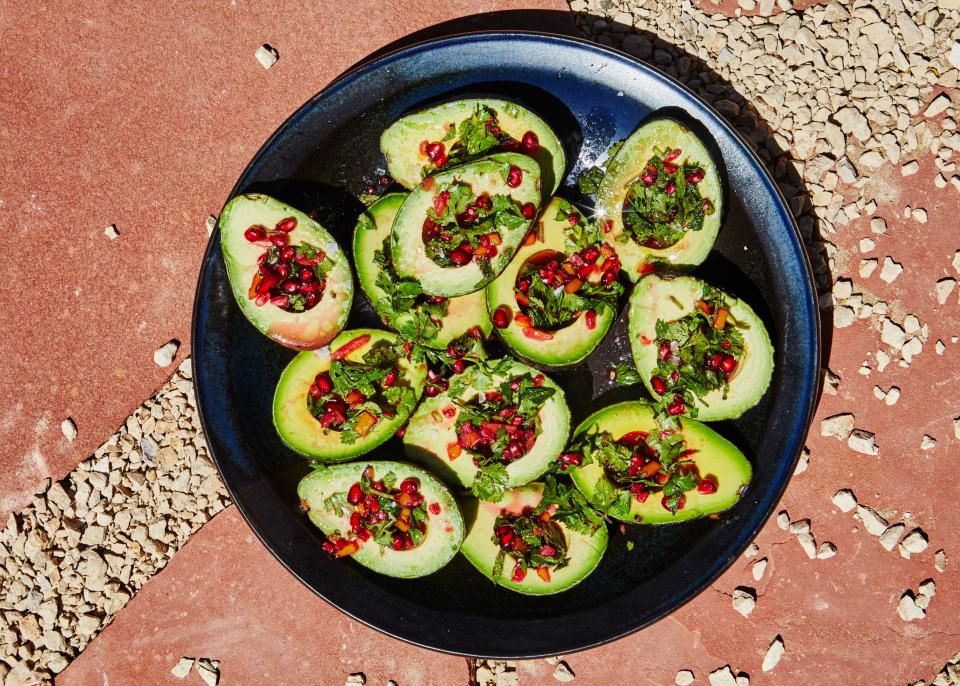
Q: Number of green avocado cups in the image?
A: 12